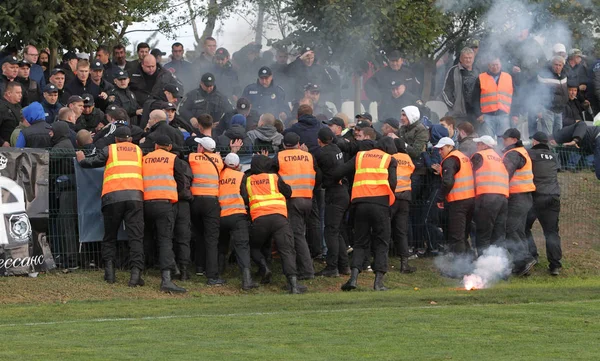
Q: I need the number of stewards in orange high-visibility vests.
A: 12